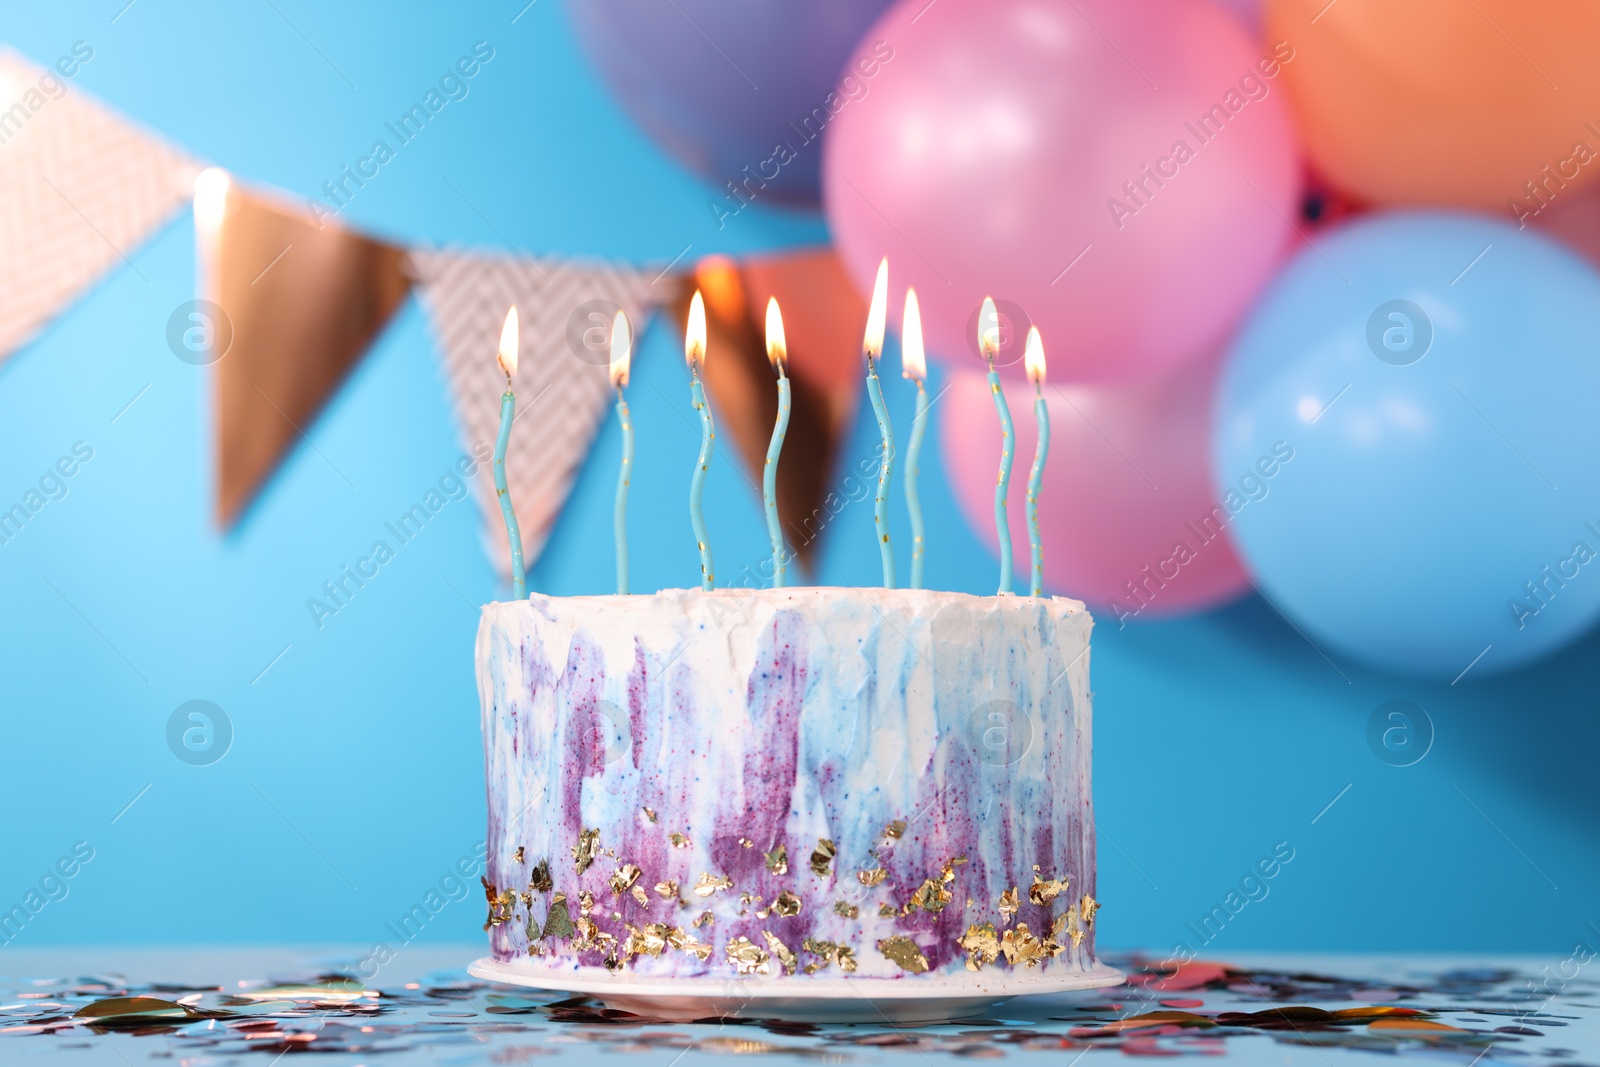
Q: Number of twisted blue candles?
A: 8